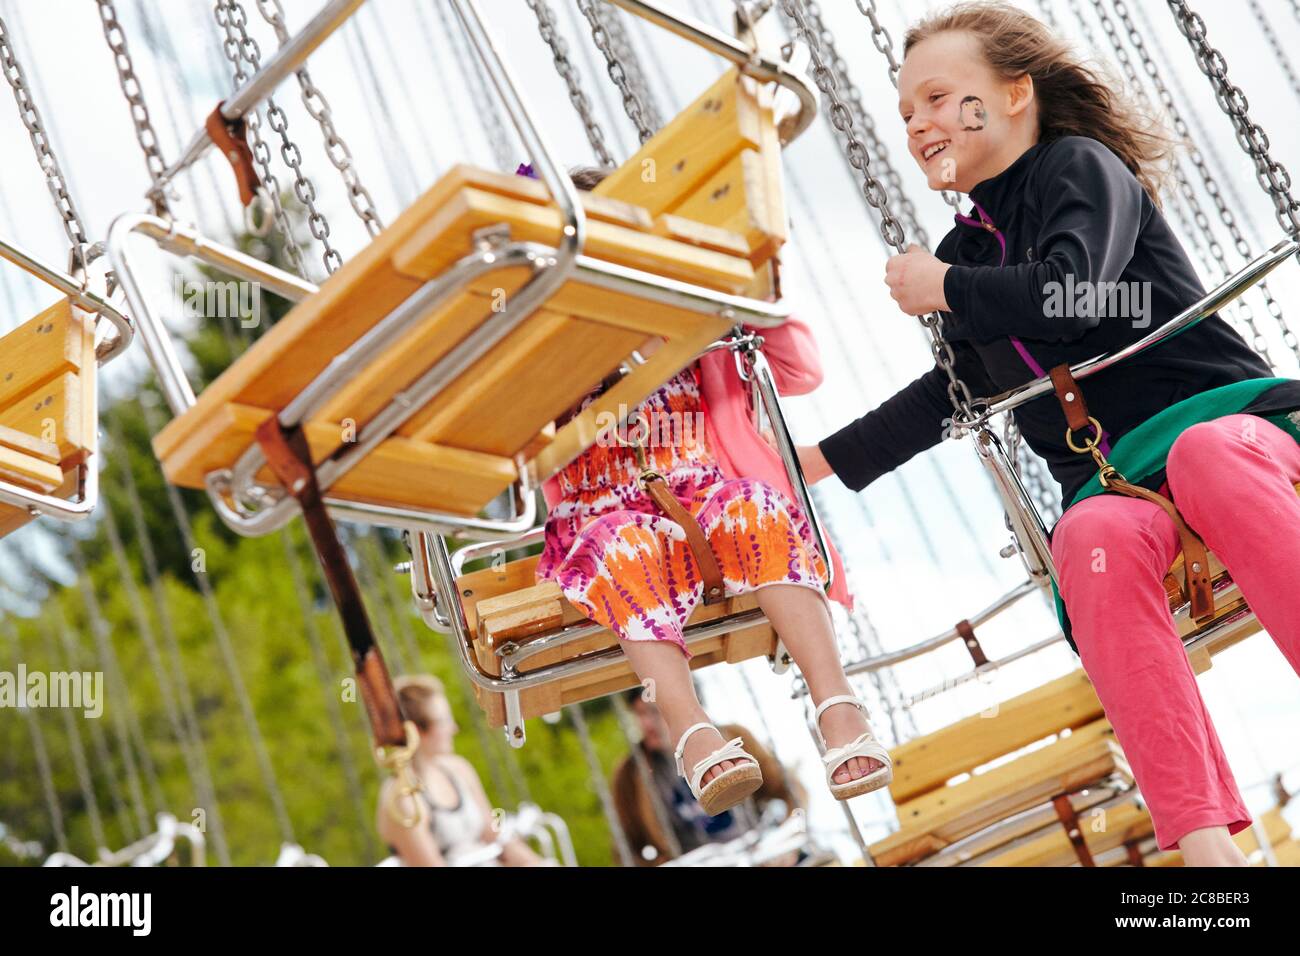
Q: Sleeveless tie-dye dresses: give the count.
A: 1